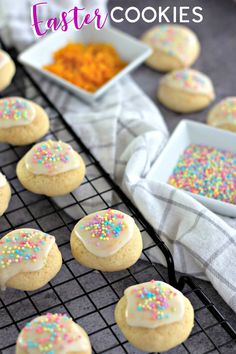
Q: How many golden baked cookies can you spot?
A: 11